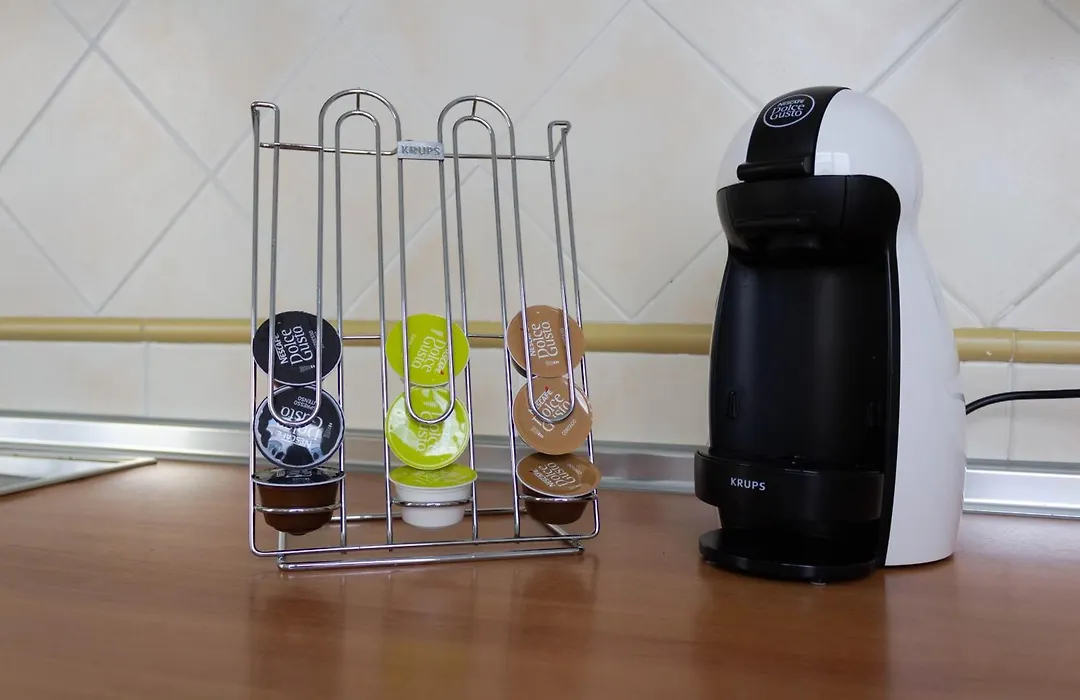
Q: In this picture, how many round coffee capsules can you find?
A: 9